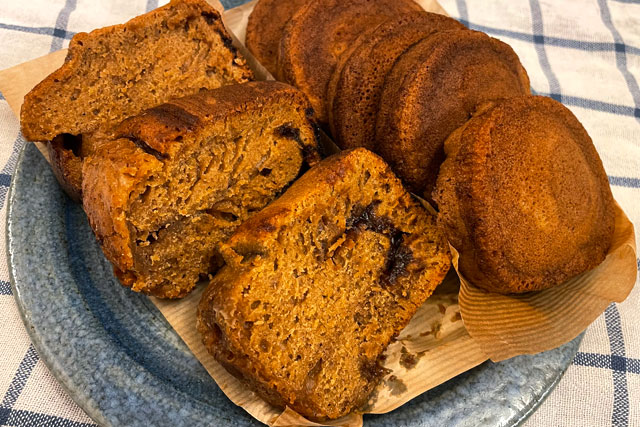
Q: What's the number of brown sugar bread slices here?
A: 3